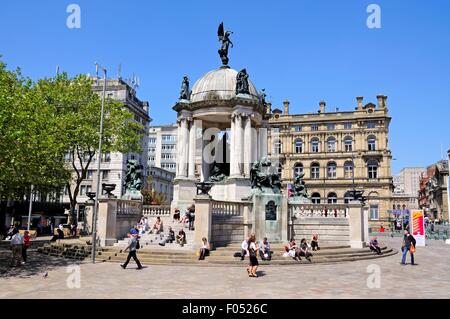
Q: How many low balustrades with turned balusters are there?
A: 4